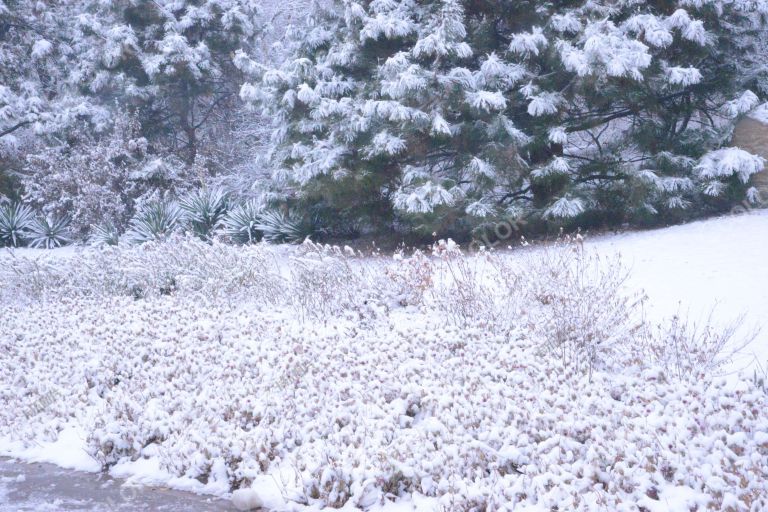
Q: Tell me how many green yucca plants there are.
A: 7